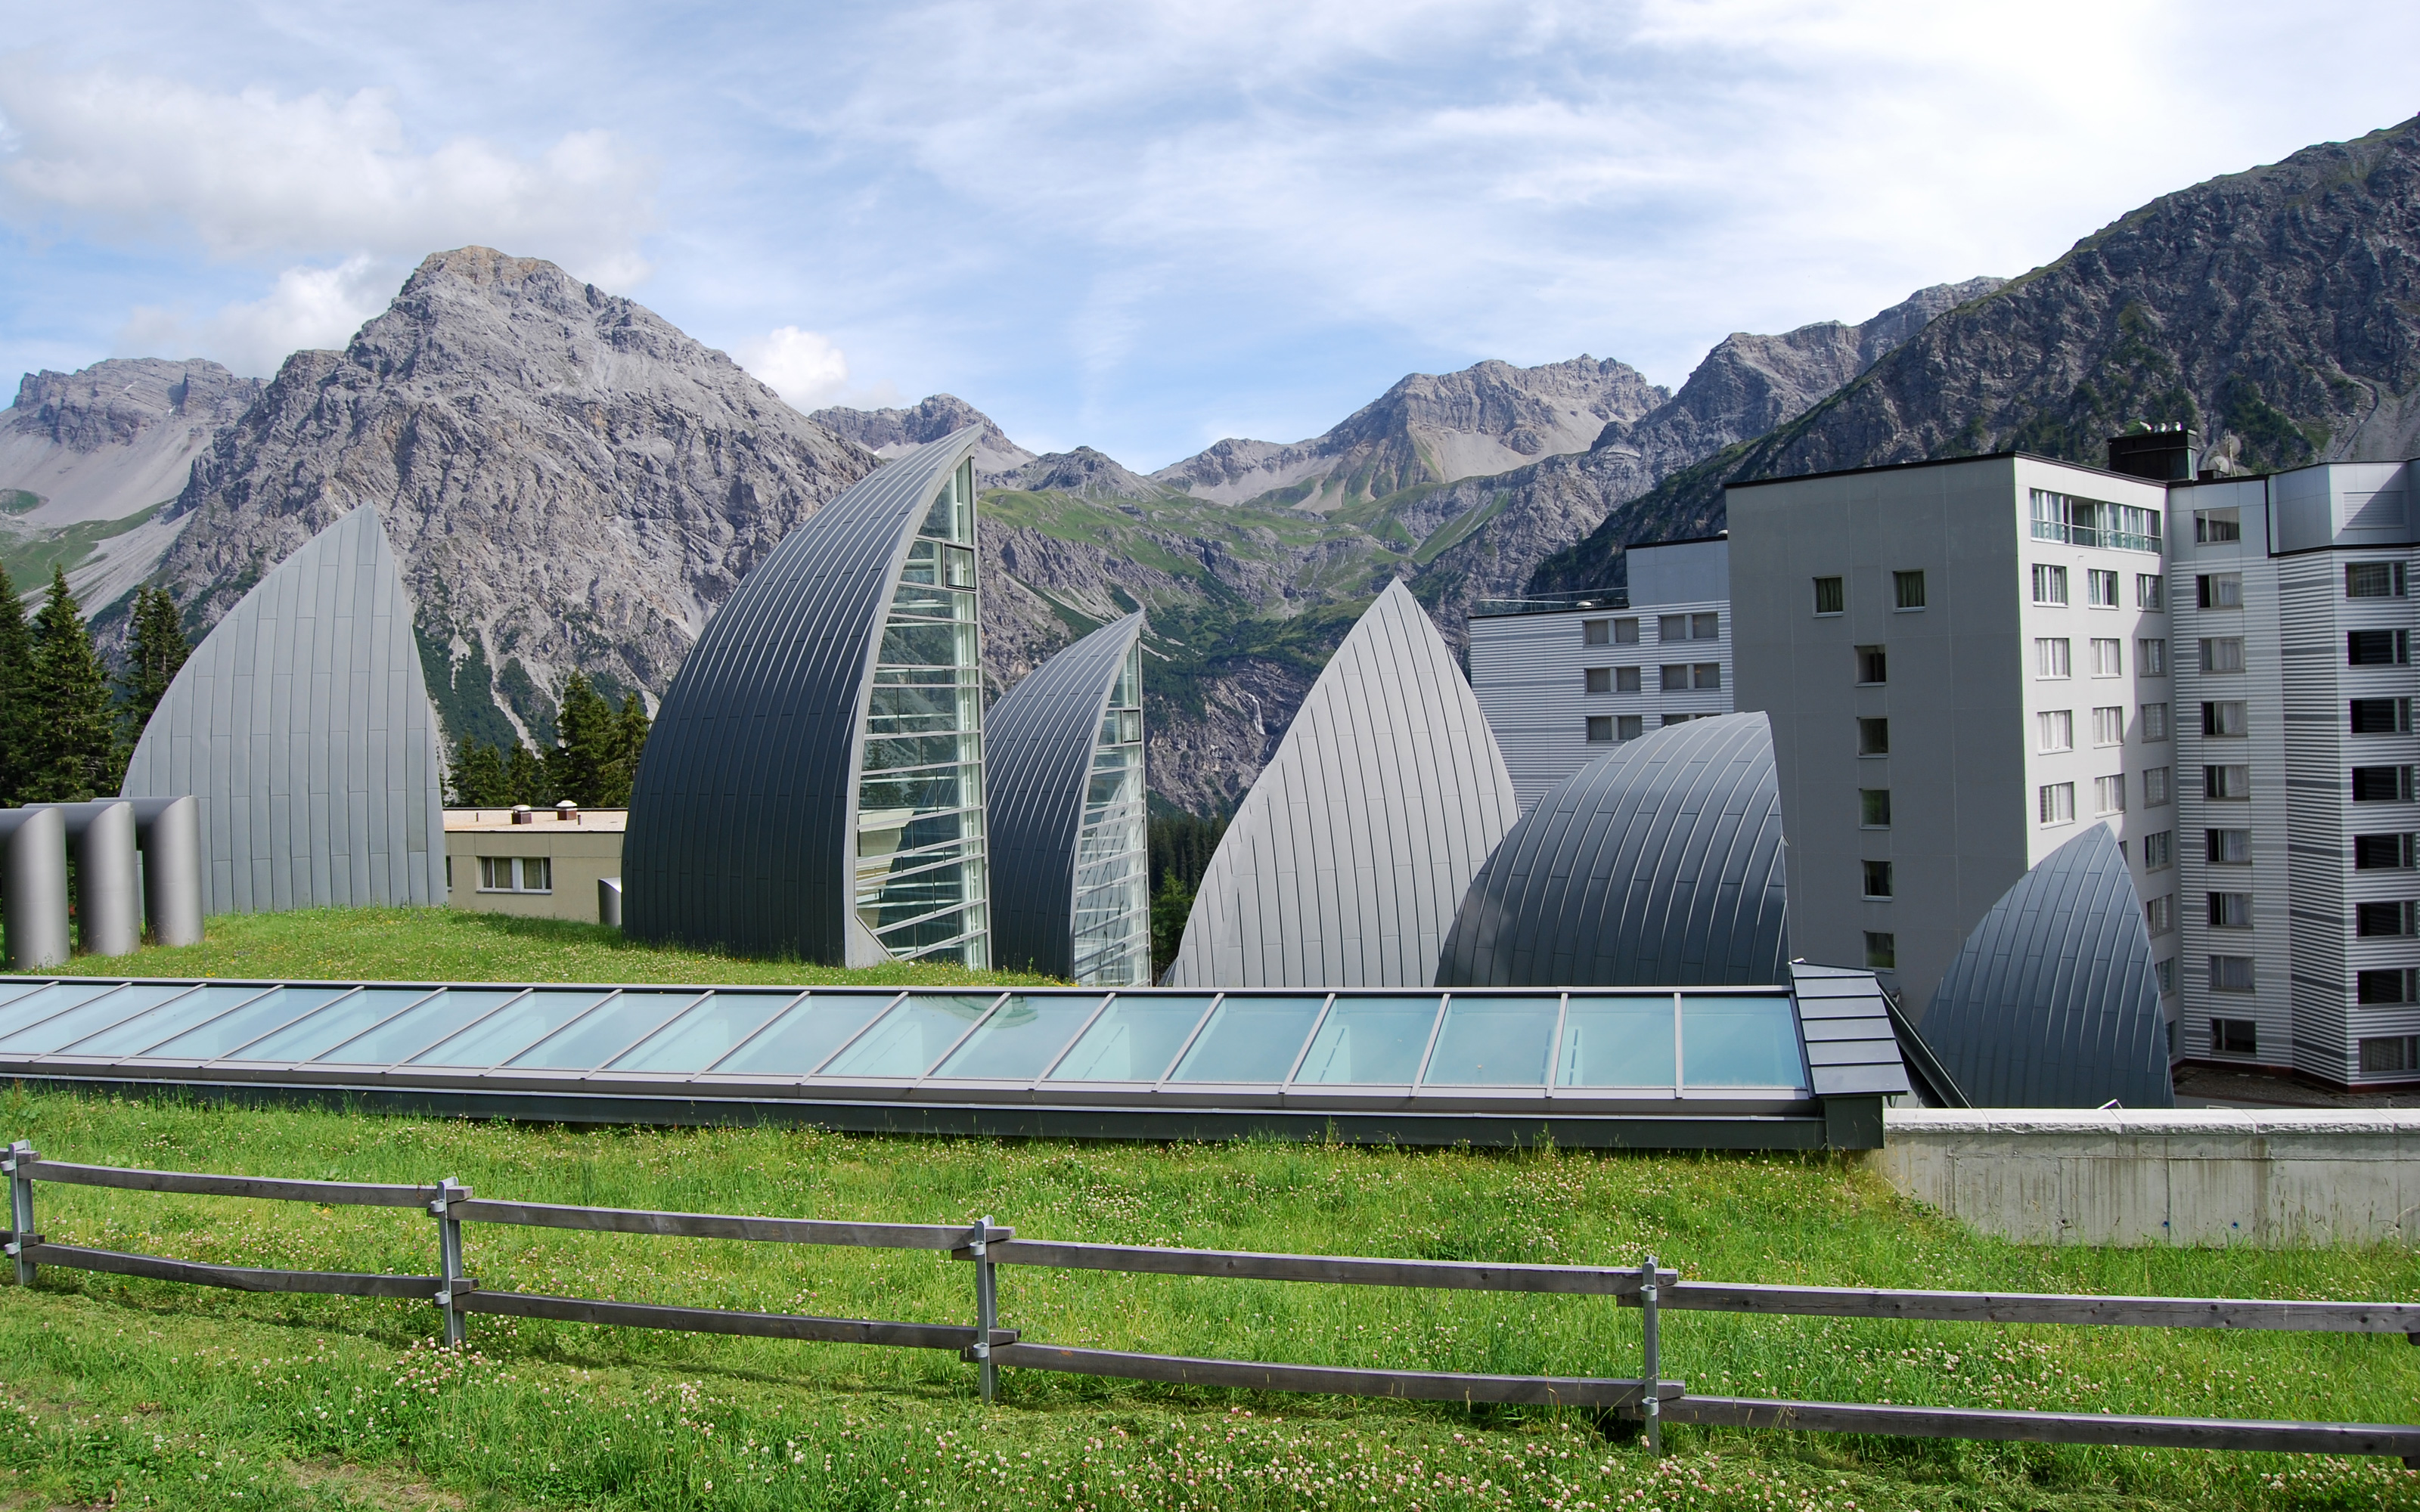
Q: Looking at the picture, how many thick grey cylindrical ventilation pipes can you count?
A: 3